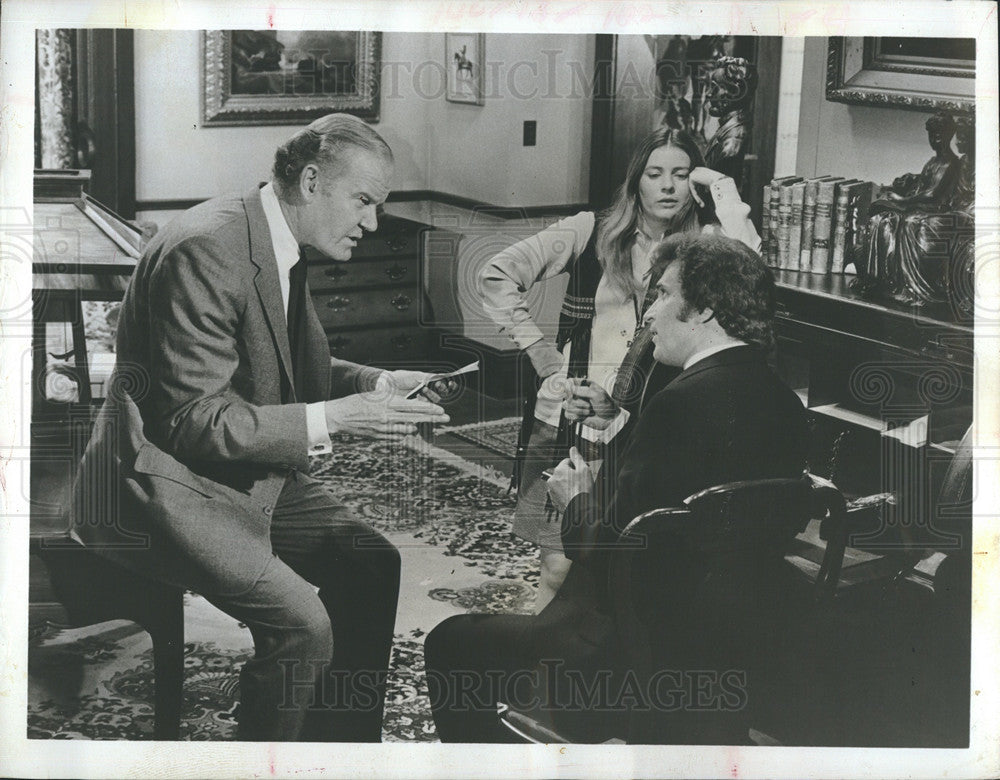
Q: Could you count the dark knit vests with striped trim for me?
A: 1